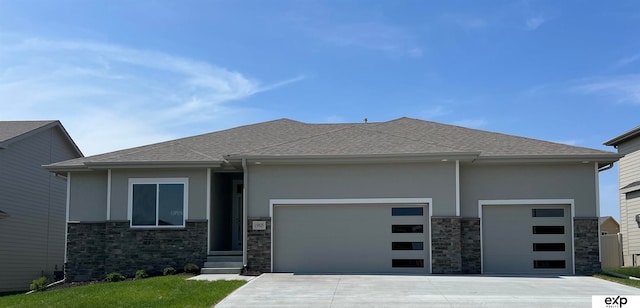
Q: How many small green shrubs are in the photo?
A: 5